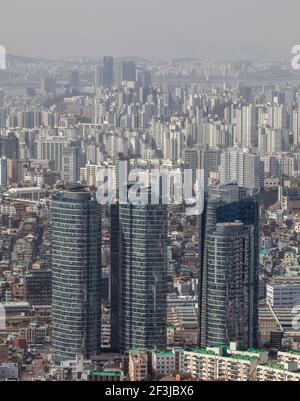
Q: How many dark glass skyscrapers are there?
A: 3